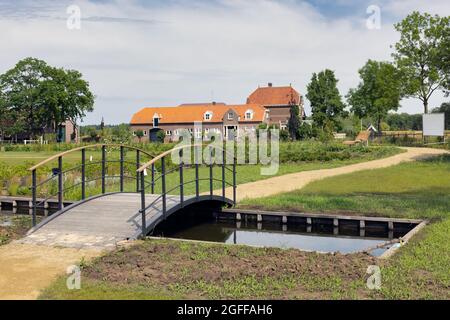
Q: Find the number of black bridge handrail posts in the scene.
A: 14